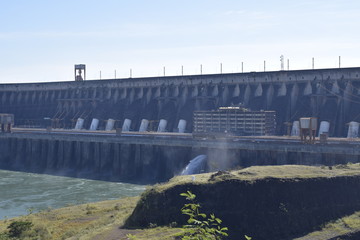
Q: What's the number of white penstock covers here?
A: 10